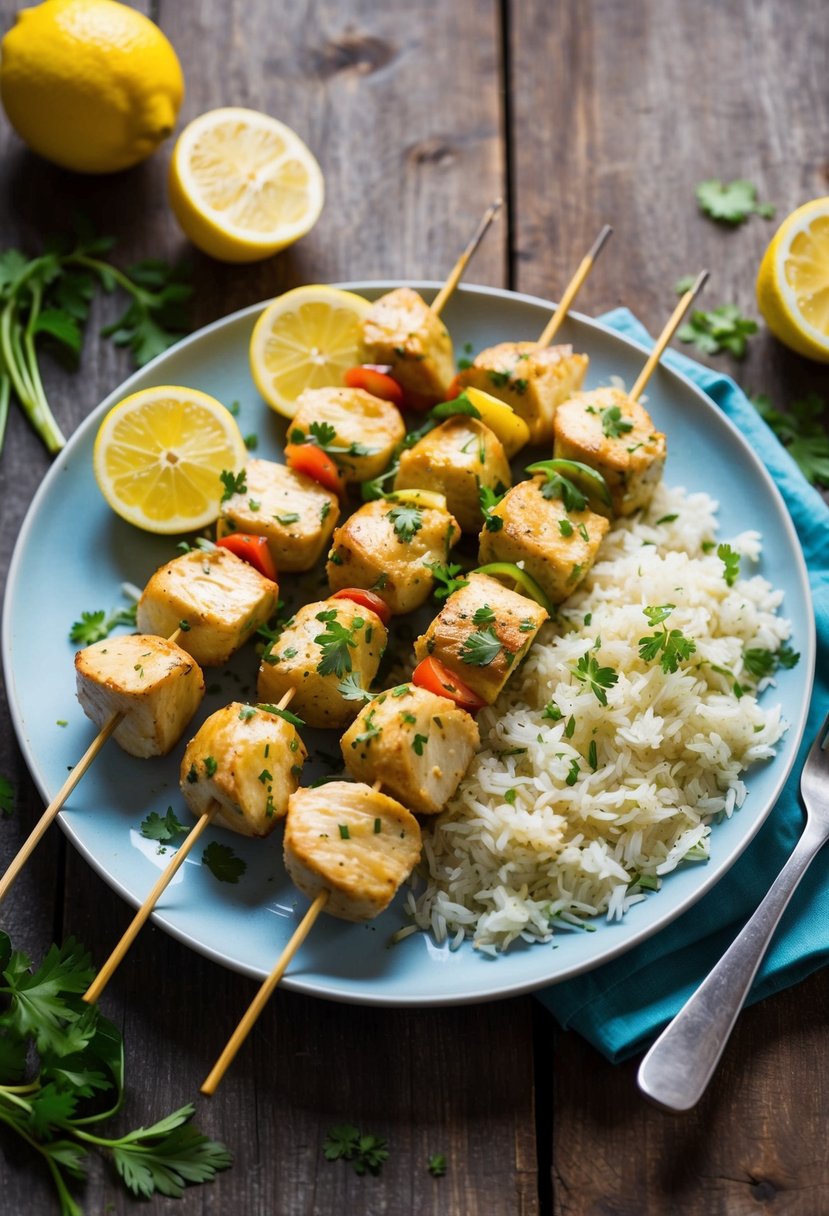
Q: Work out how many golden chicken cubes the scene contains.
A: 15